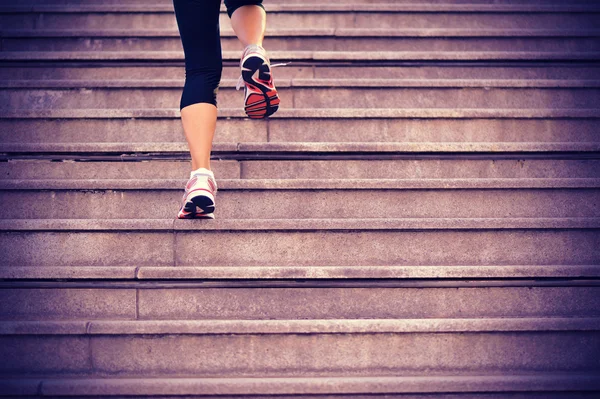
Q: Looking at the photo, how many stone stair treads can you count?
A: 11